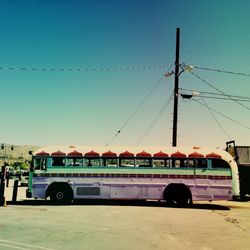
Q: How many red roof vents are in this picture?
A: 11